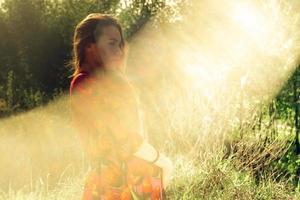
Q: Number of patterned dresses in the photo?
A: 1